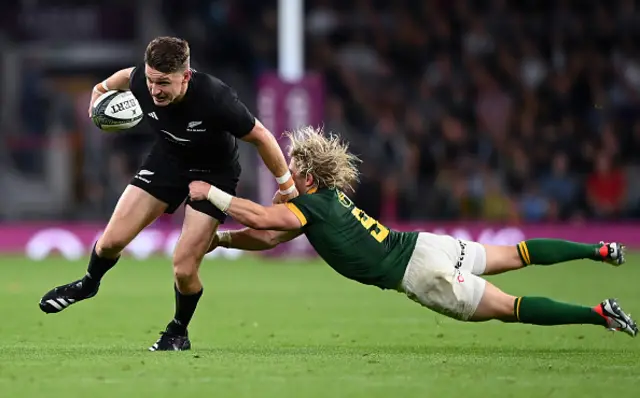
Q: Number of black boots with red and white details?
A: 2